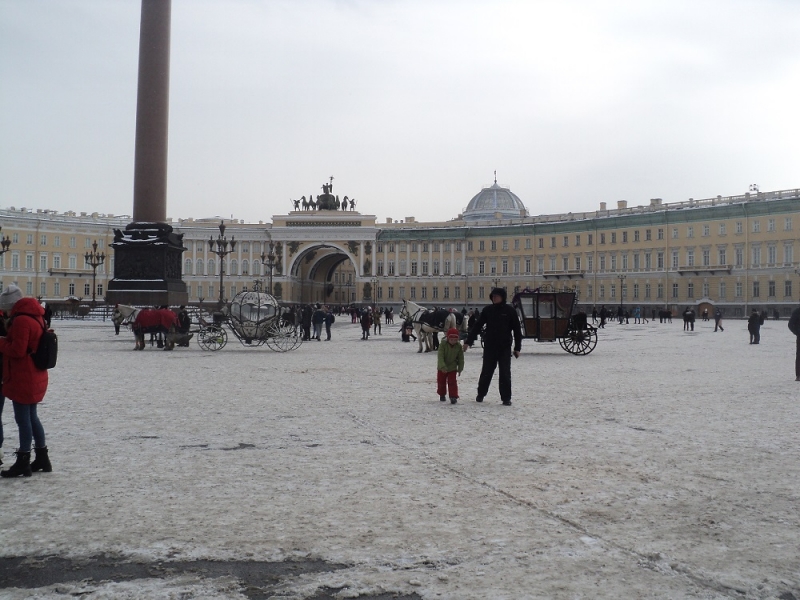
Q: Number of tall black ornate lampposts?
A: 4